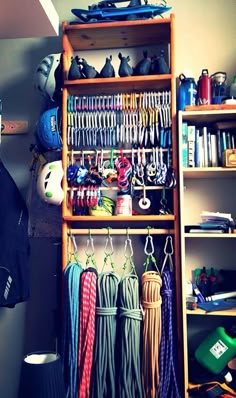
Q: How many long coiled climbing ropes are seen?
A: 6